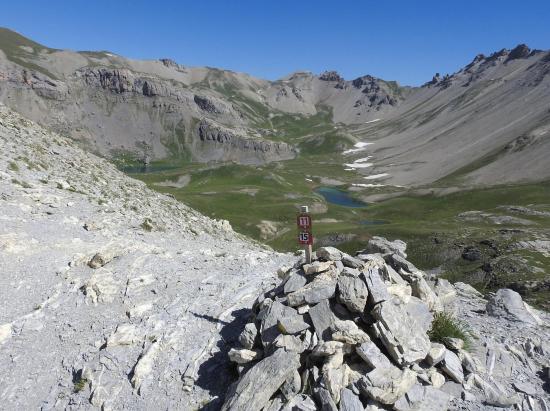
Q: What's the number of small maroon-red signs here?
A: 2